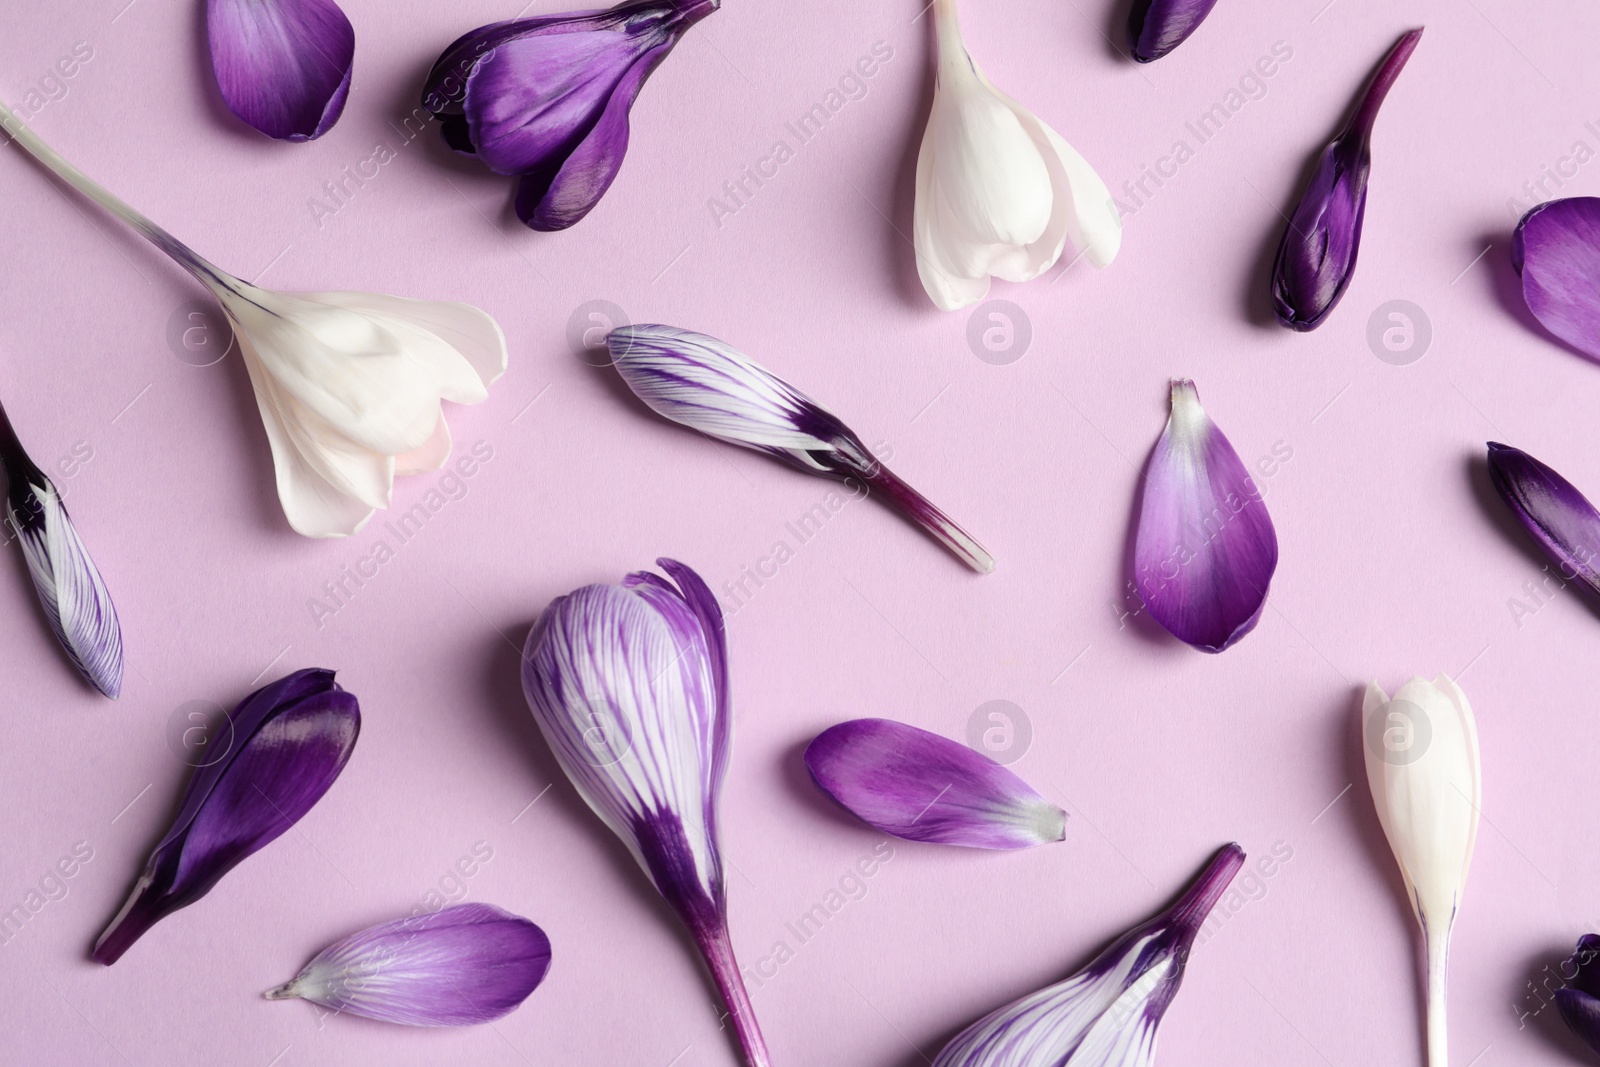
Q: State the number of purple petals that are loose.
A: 5